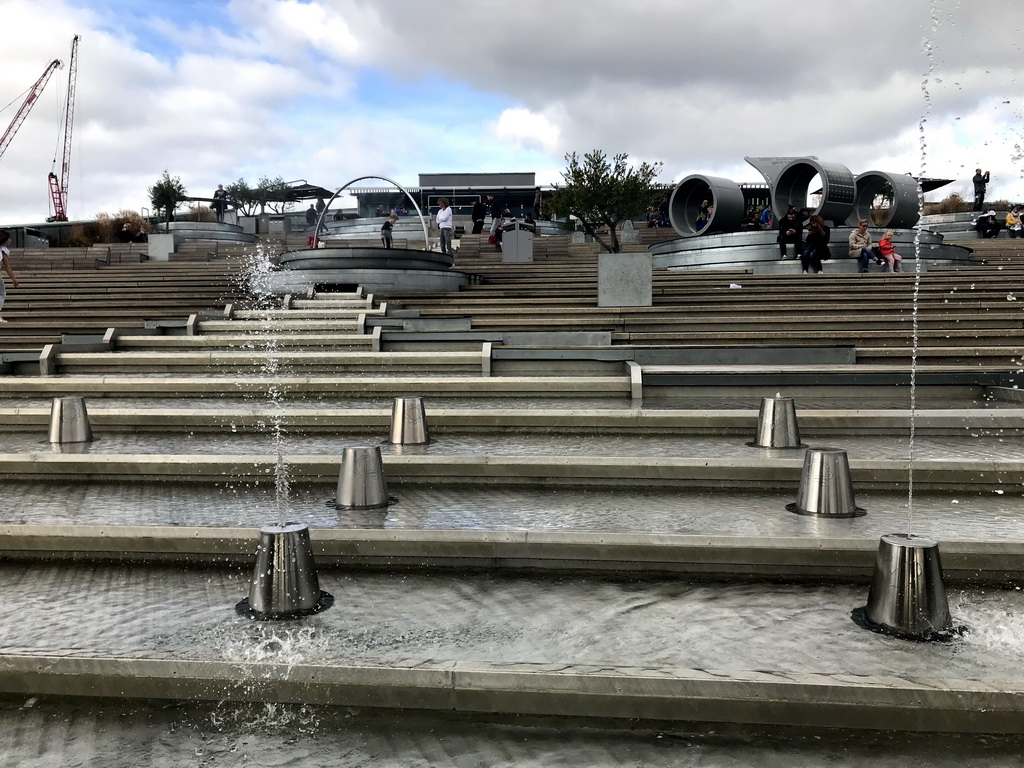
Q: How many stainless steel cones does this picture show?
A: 7